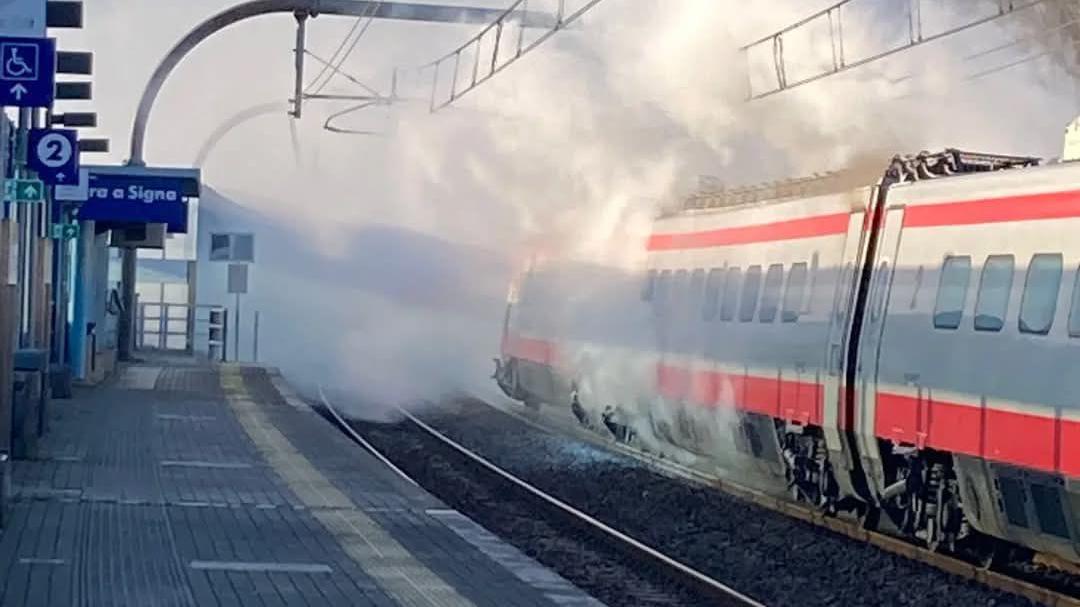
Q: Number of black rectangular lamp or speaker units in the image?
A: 5